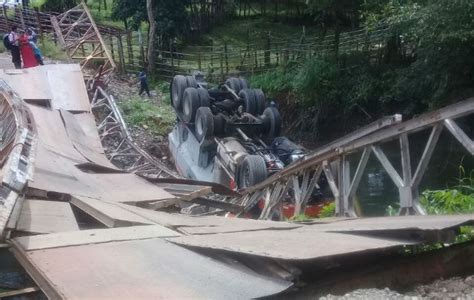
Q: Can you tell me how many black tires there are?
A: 11